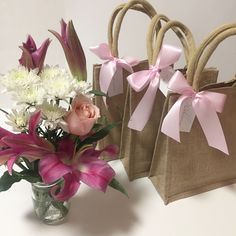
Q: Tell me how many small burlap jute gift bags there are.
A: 3